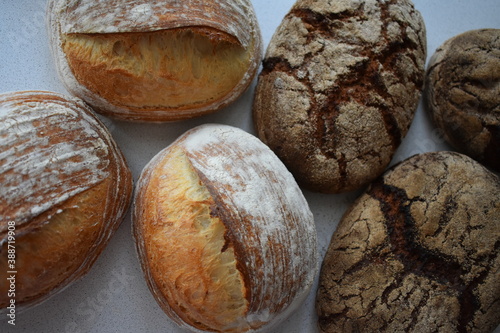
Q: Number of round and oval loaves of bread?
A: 6